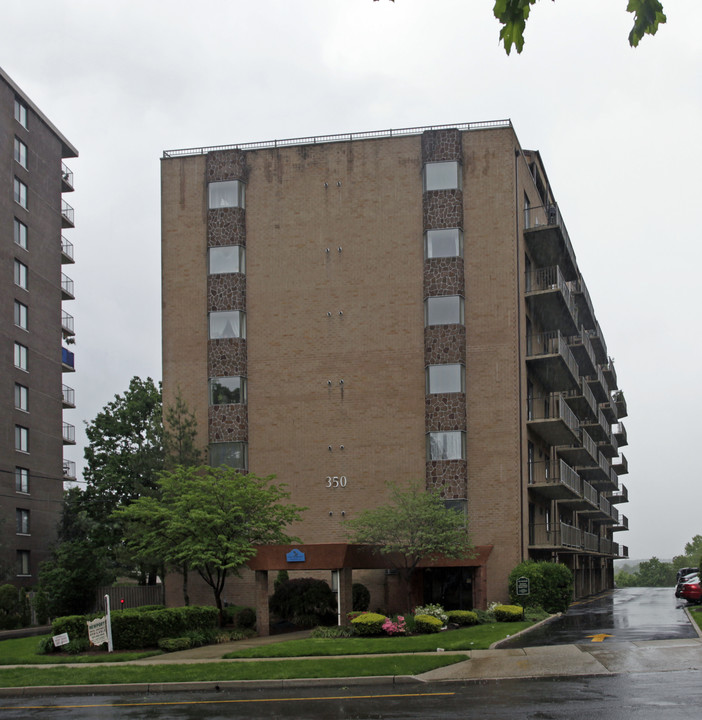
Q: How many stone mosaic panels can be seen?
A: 11